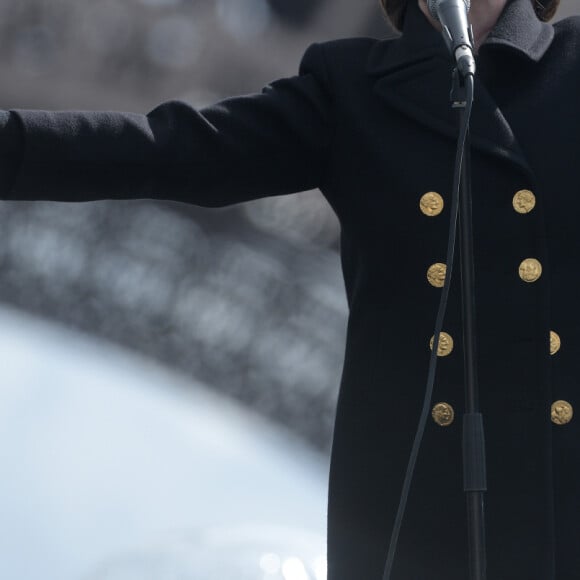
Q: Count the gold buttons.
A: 8